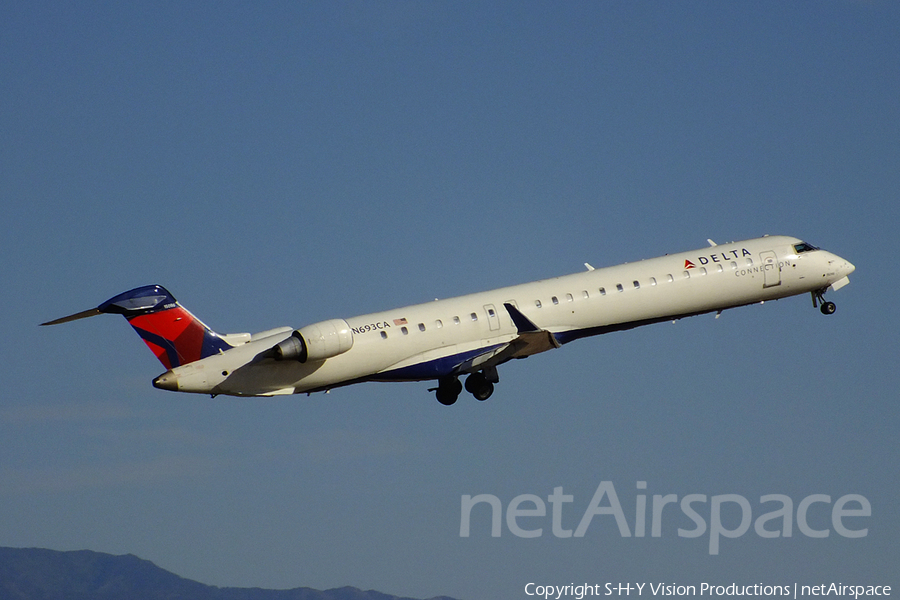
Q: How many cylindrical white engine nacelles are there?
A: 1